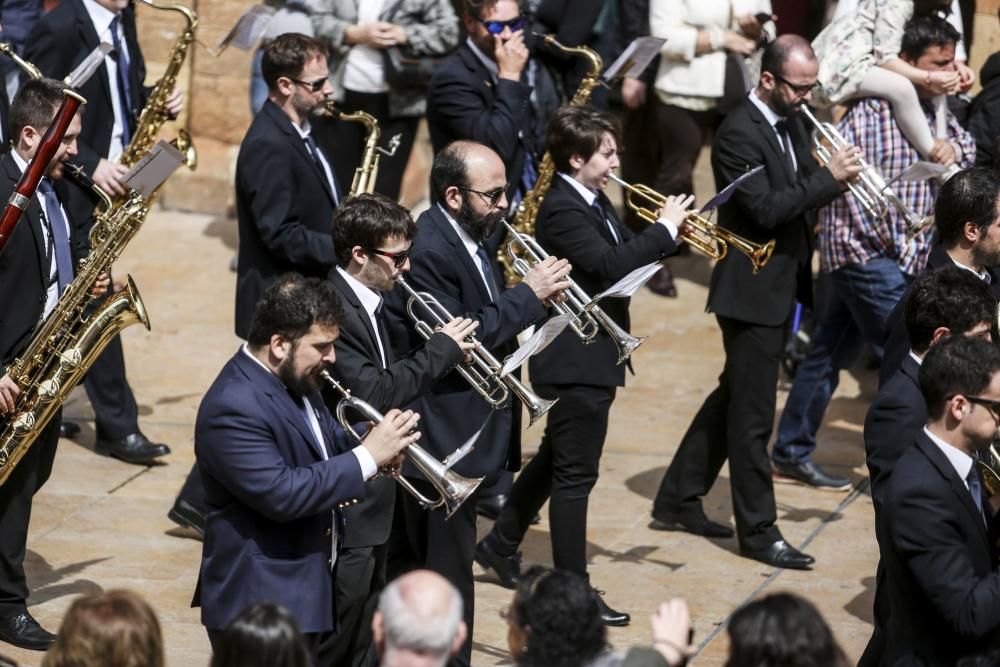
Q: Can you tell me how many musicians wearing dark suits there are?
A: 12